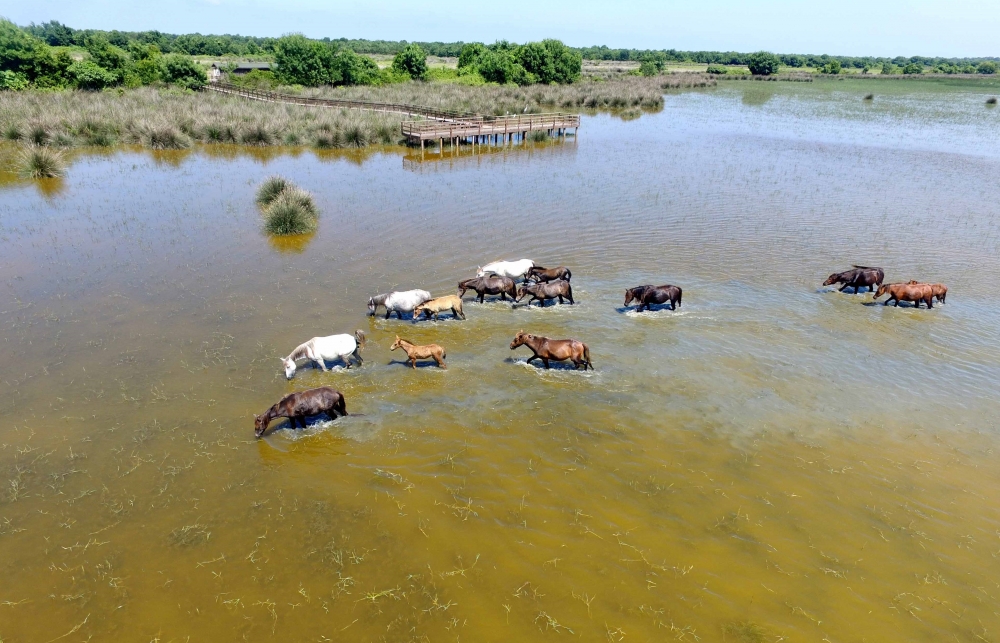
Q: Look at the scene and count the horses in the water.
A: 14